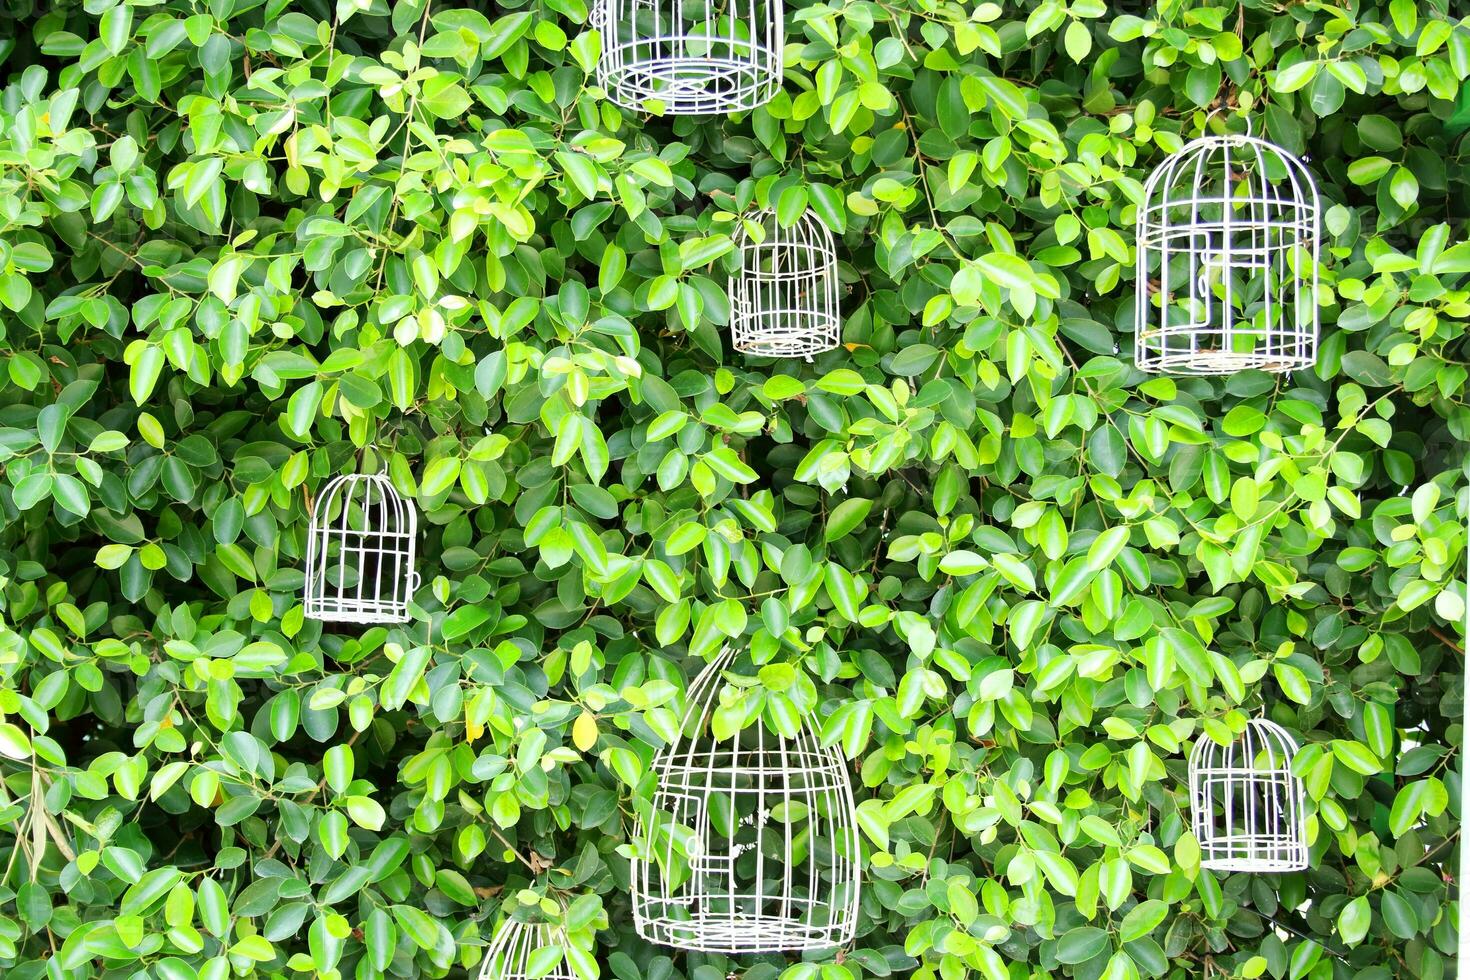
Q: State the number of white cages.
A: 7